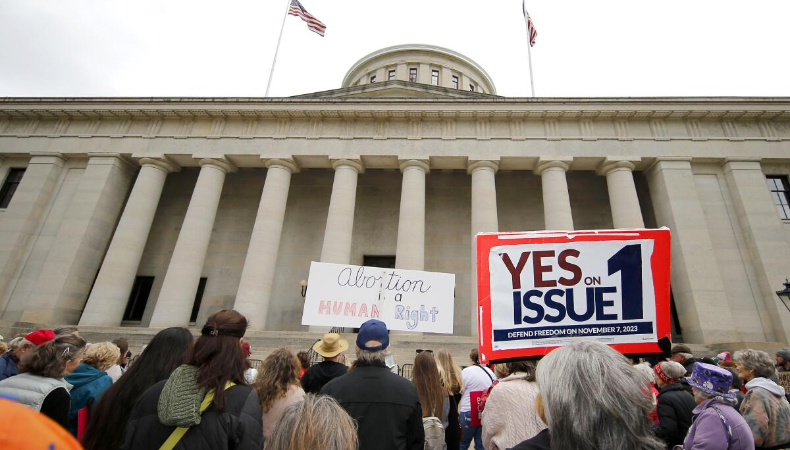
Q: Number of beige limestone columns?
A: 8